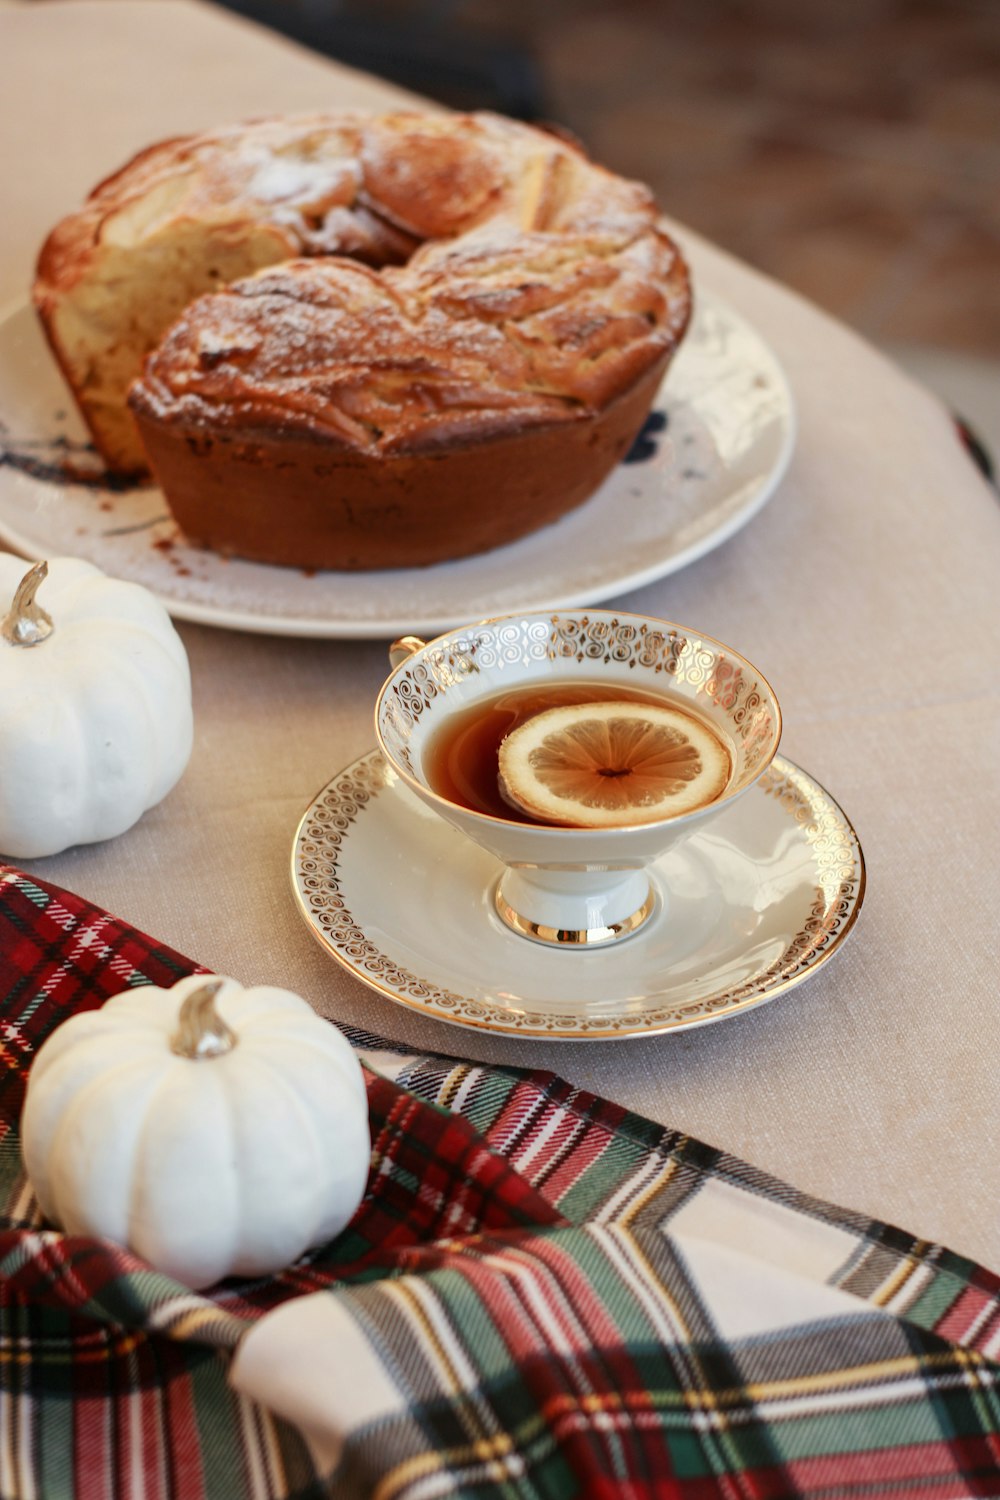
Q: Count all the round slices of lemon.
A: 1